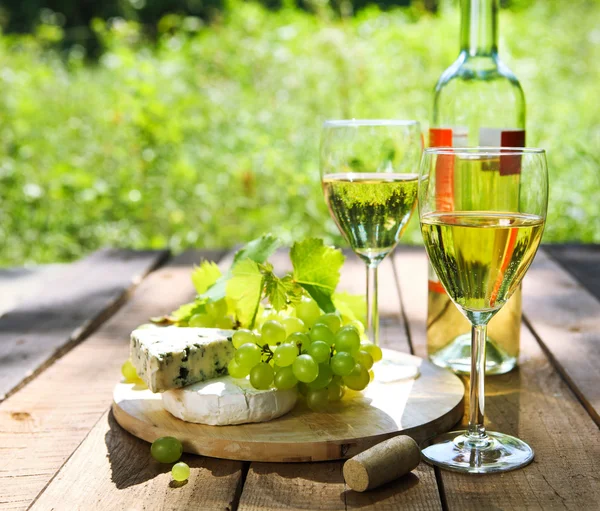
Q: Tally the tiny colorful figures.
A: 0